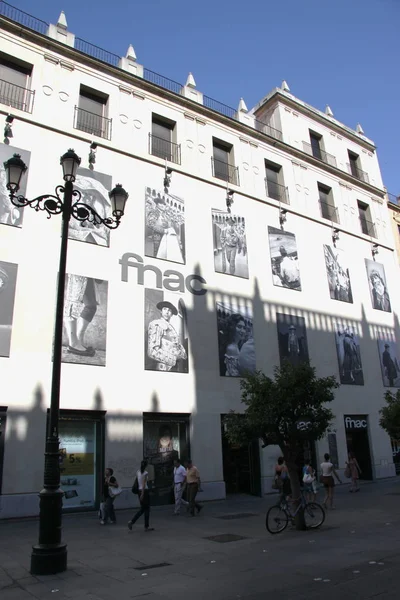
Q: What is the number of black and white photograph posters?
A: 14